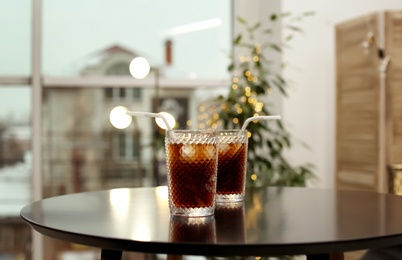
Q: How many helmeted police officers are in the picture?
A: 0